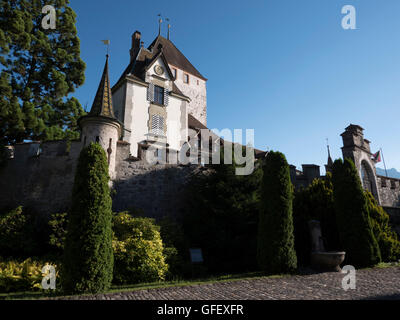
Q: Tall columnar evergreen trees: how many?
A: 3